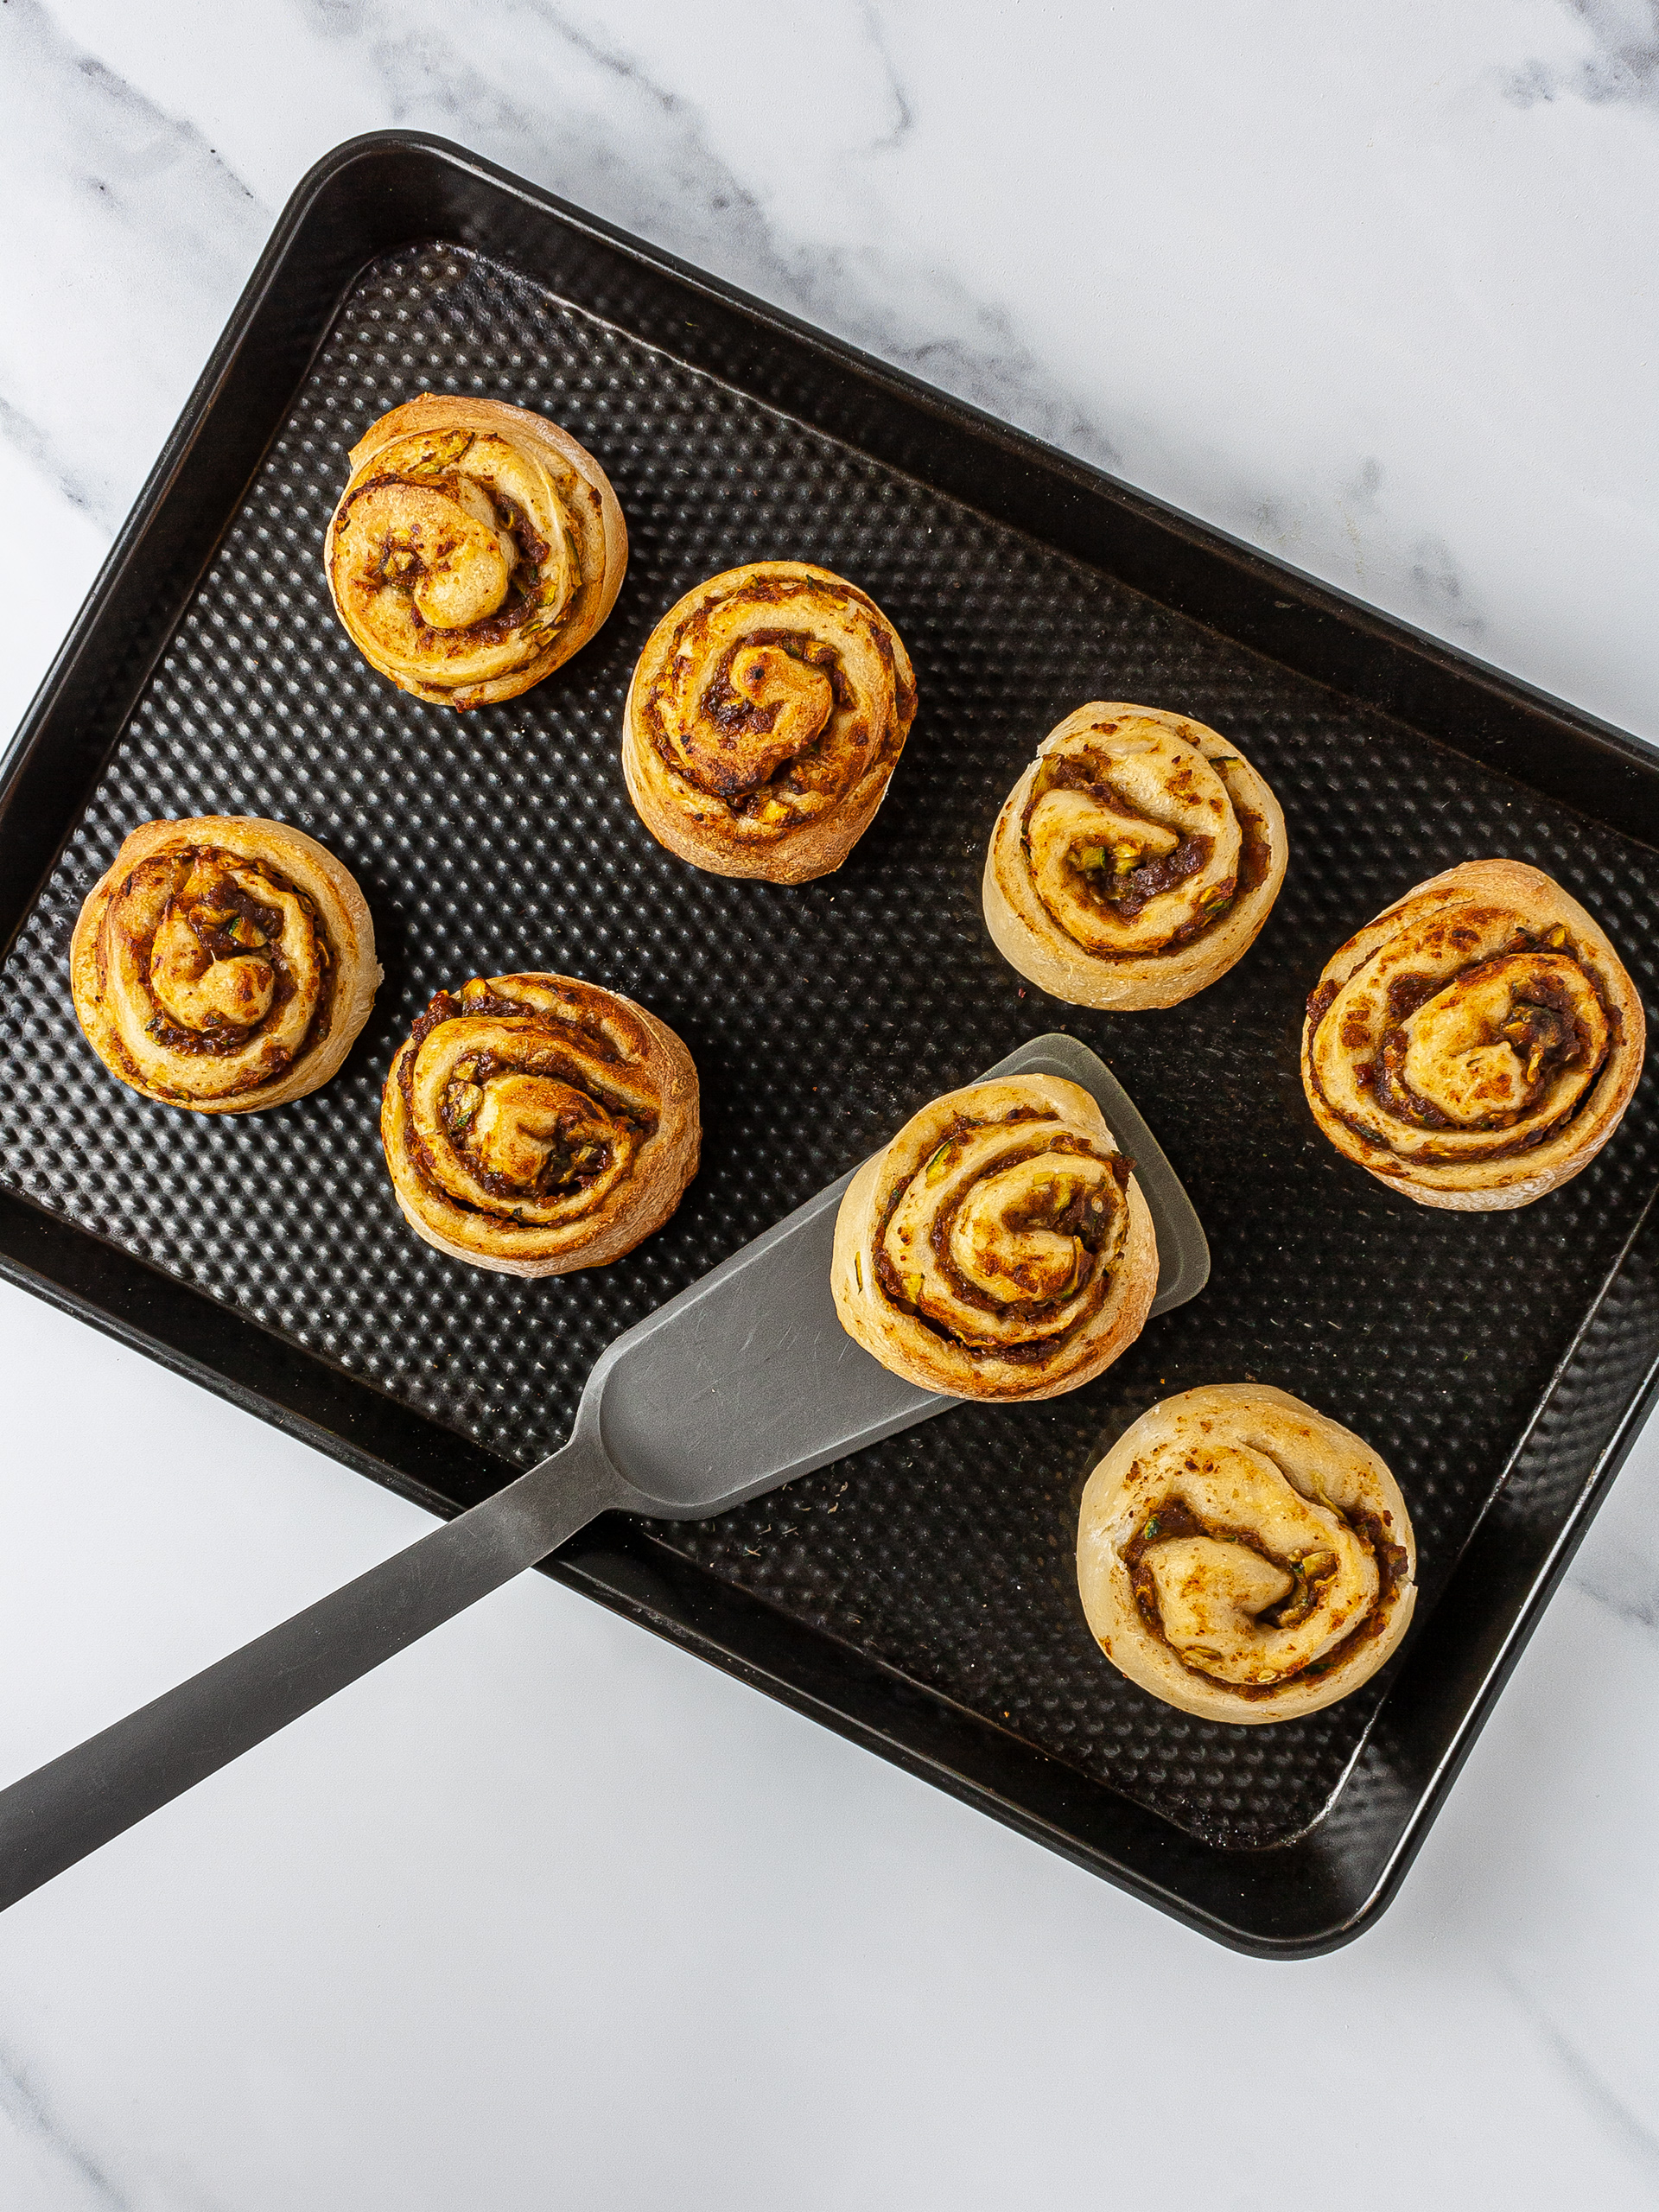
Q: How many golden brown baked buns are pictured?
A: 8